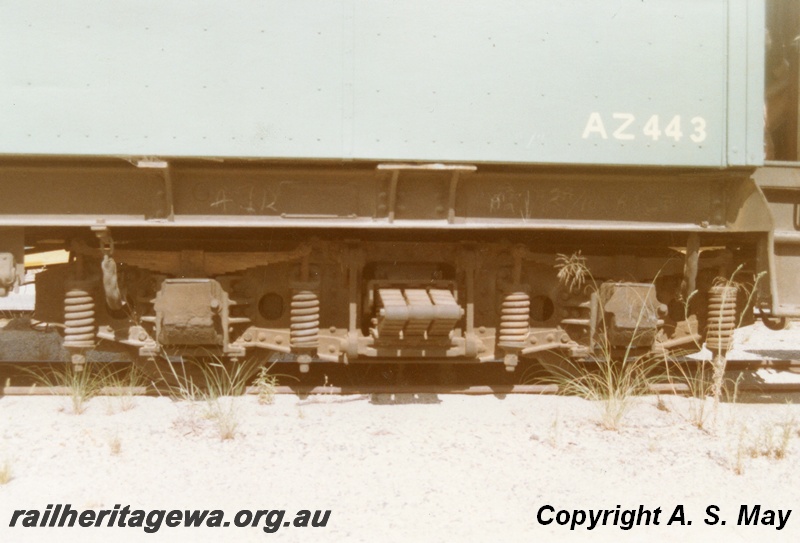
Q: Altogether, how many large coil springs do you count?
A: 4